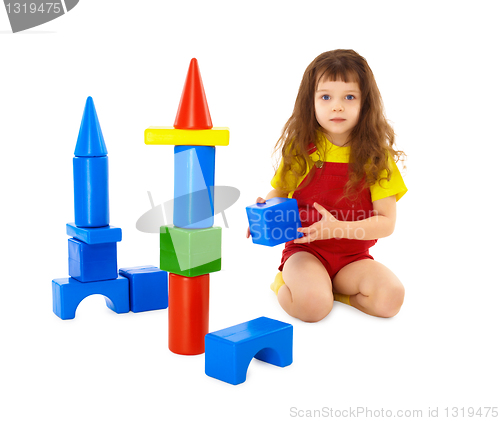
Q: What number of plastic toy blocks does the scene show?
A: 13